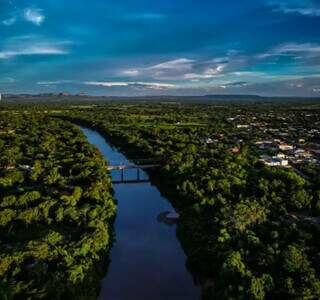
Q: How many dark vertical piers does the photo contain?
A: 2